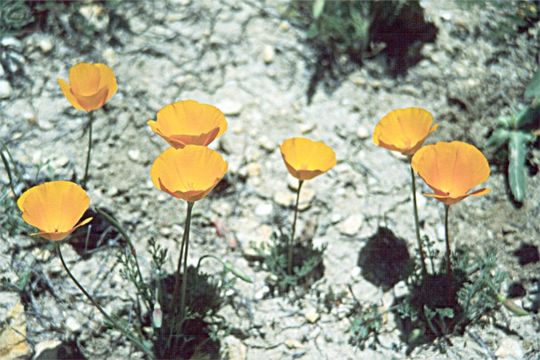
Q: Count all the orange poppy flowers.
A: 7